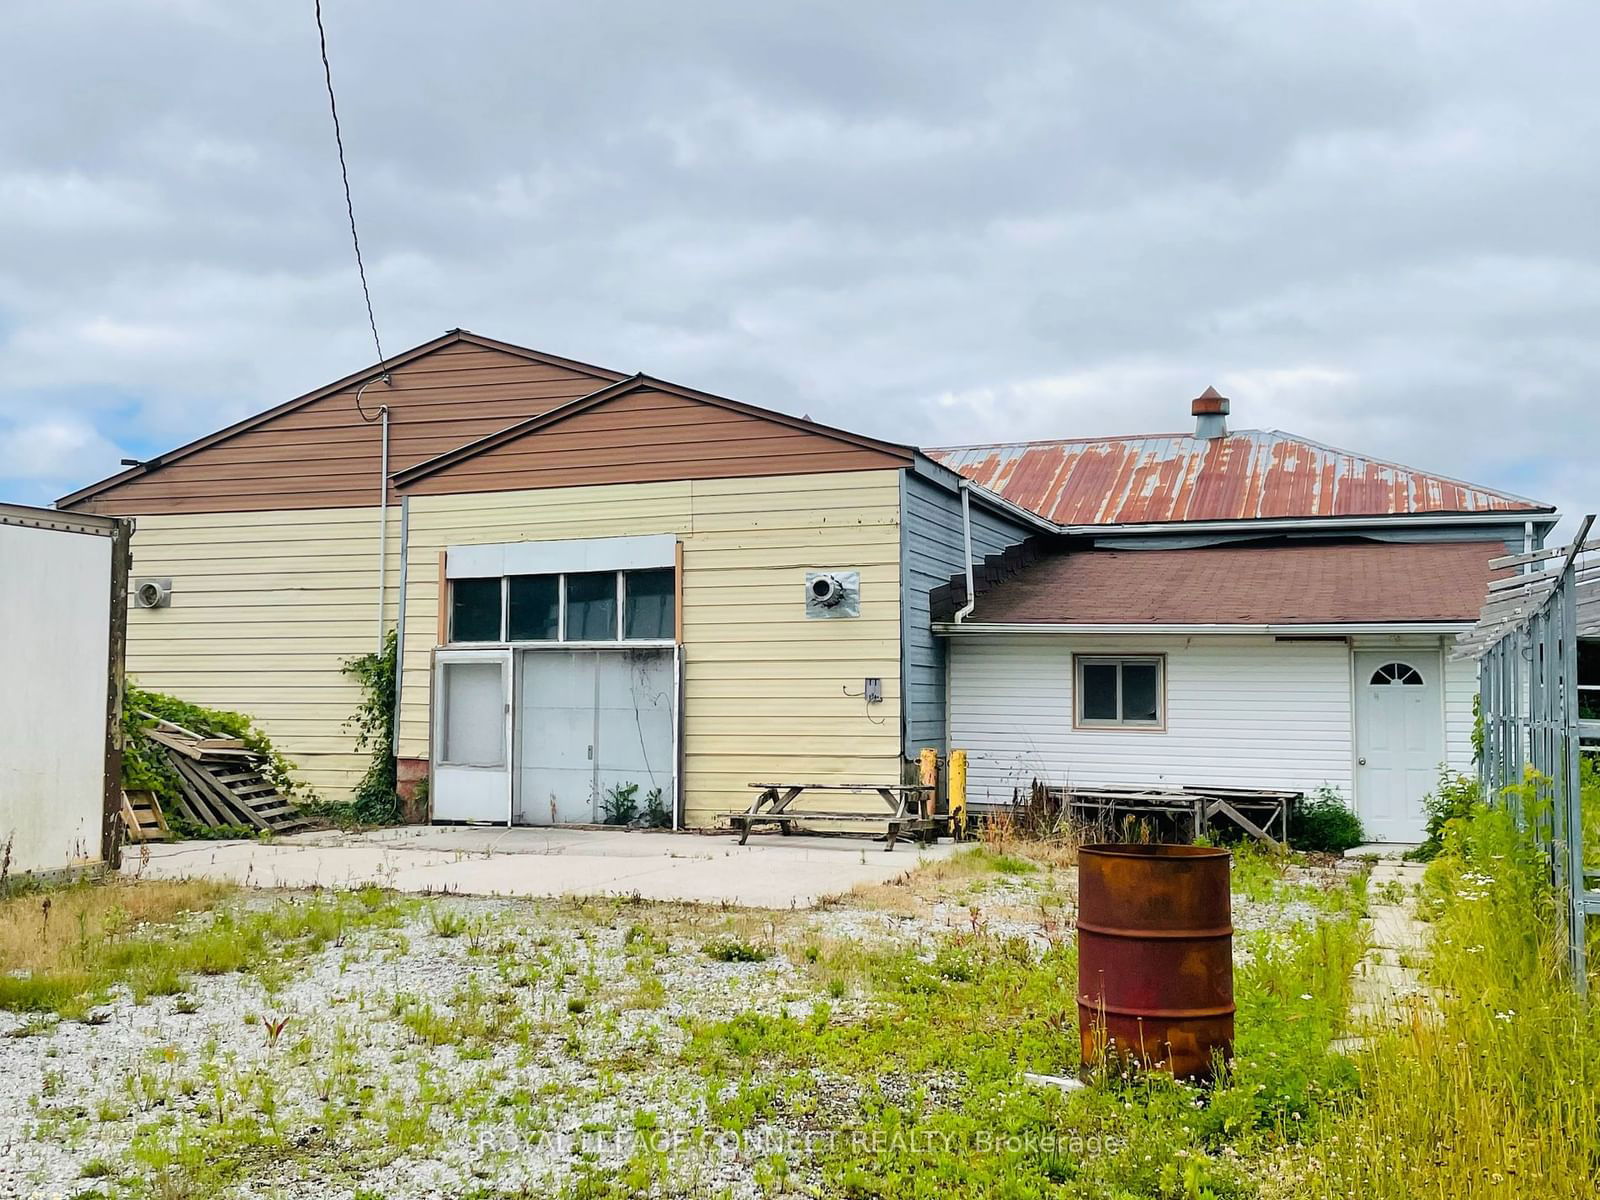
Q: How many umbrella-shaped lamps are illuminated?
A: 0